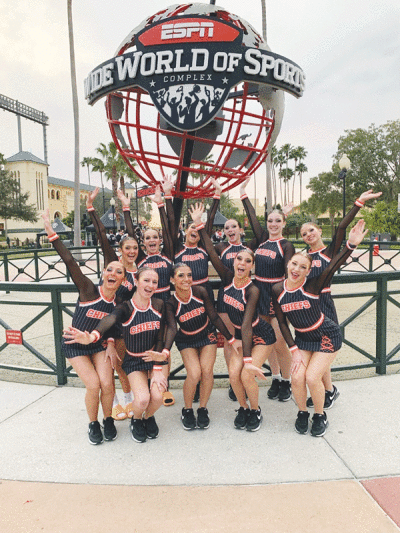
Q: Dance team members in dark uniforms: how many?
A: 11